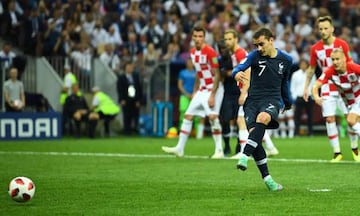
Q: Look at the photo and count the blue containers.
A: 2